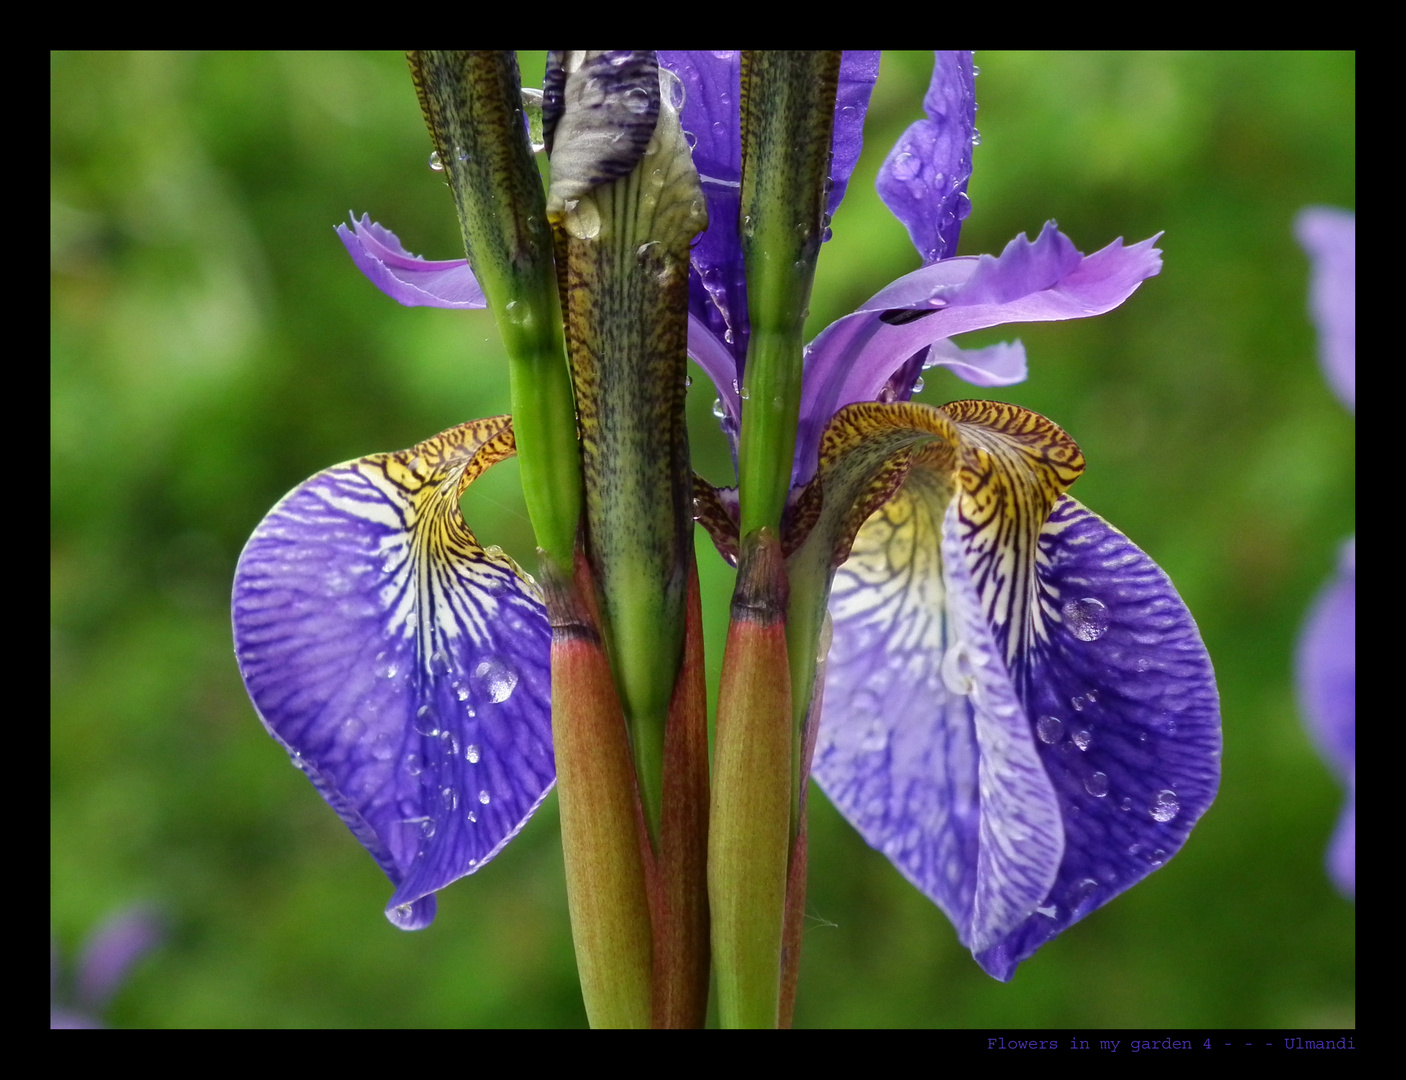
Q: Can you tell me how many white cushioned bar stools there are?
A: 0